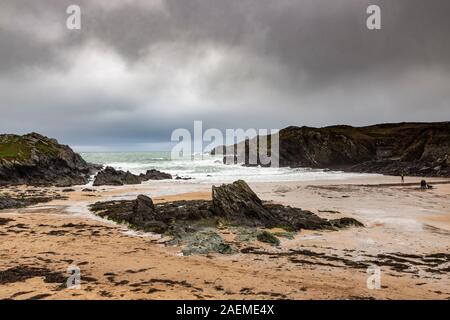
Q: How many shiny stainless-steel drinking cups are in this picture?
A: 0